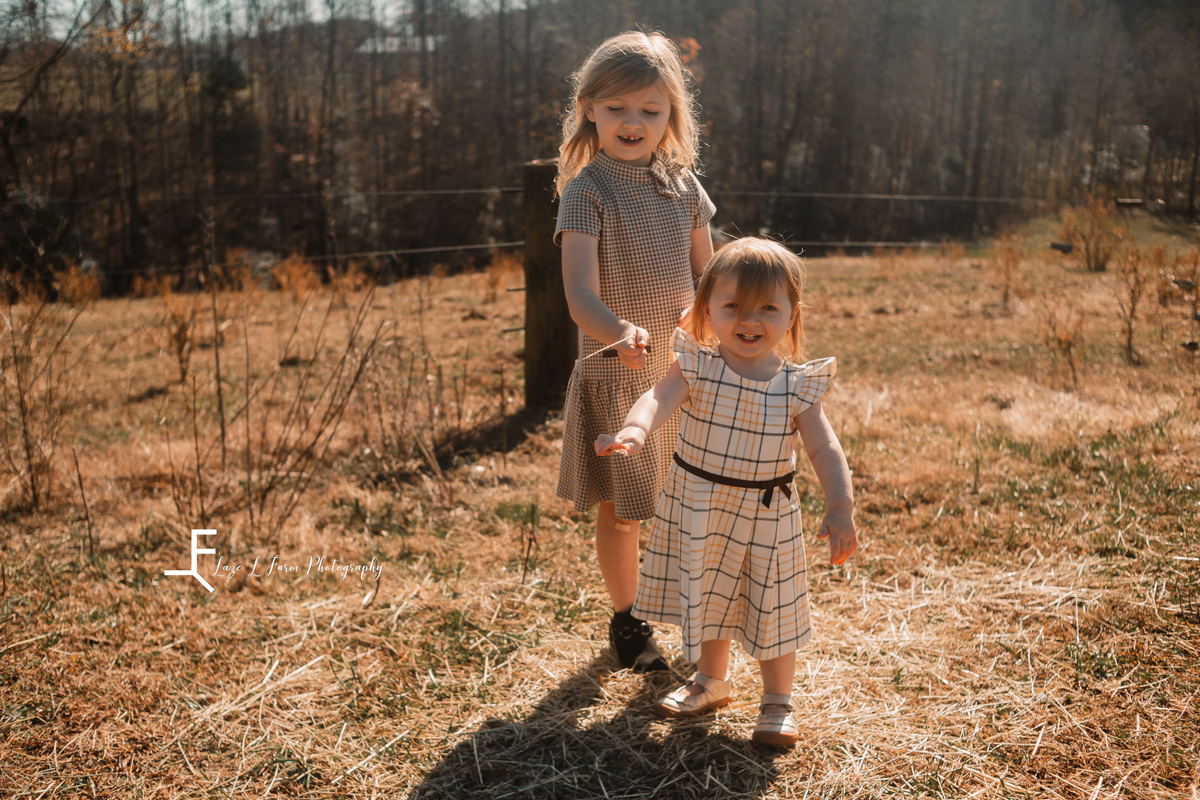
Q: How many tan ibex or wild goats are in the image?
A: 0